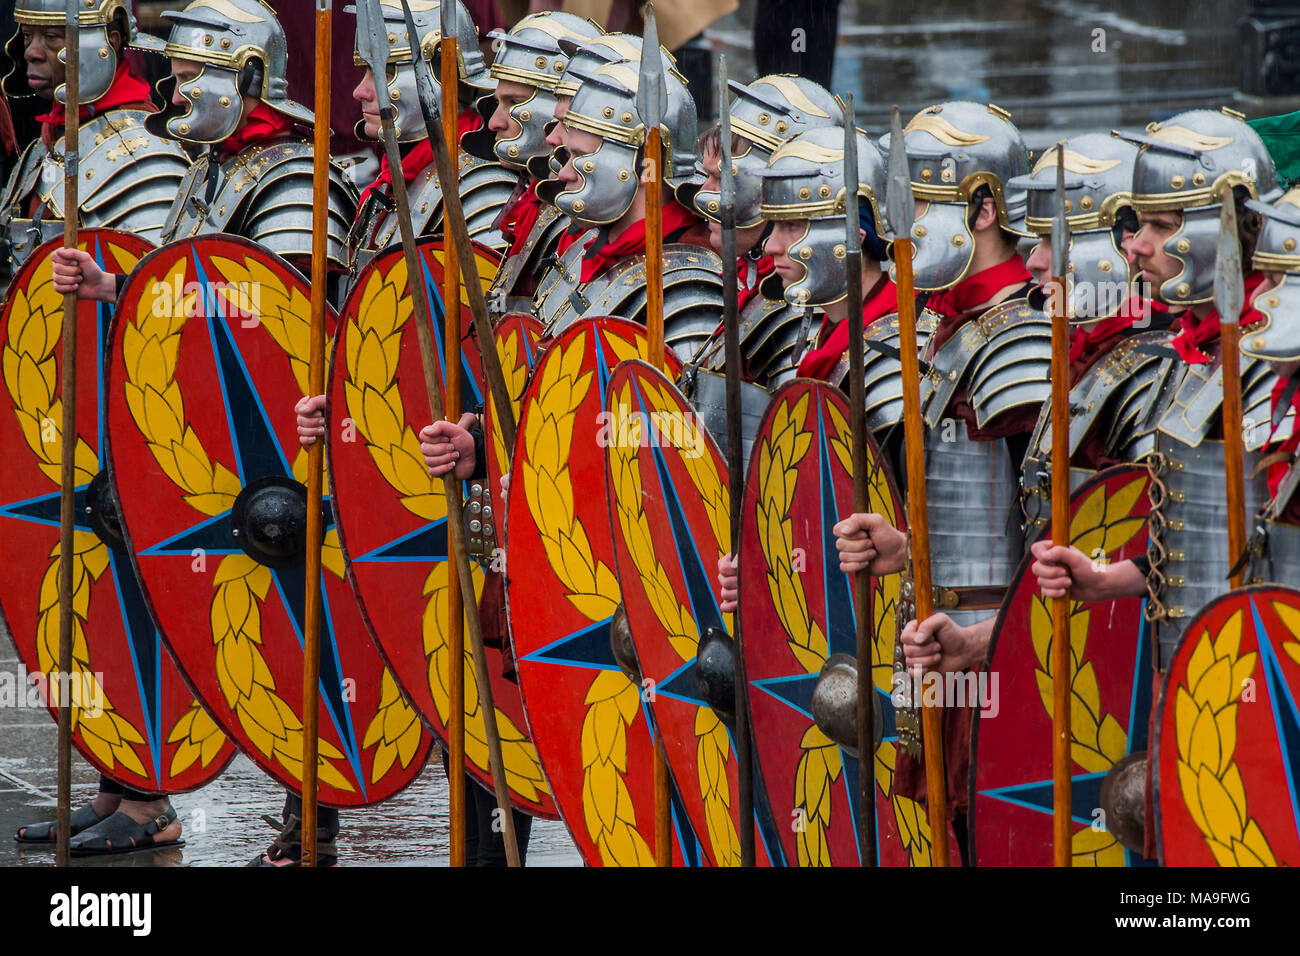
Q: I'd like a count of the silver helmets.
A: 12